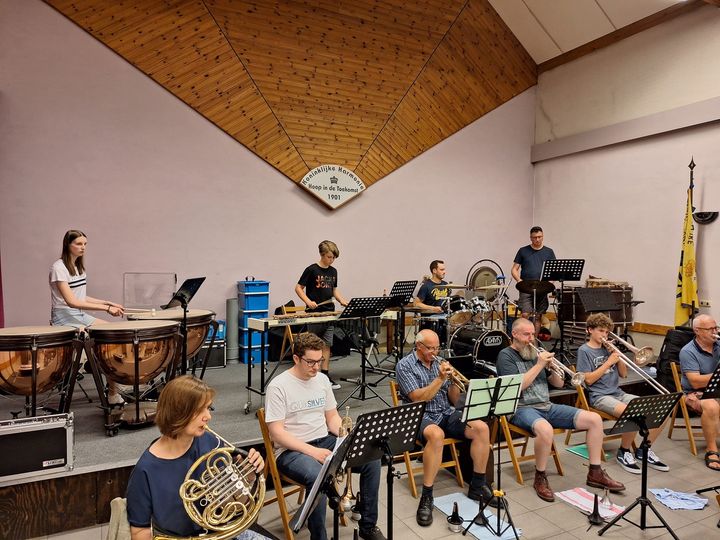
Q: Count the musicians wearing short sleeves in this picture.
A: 10